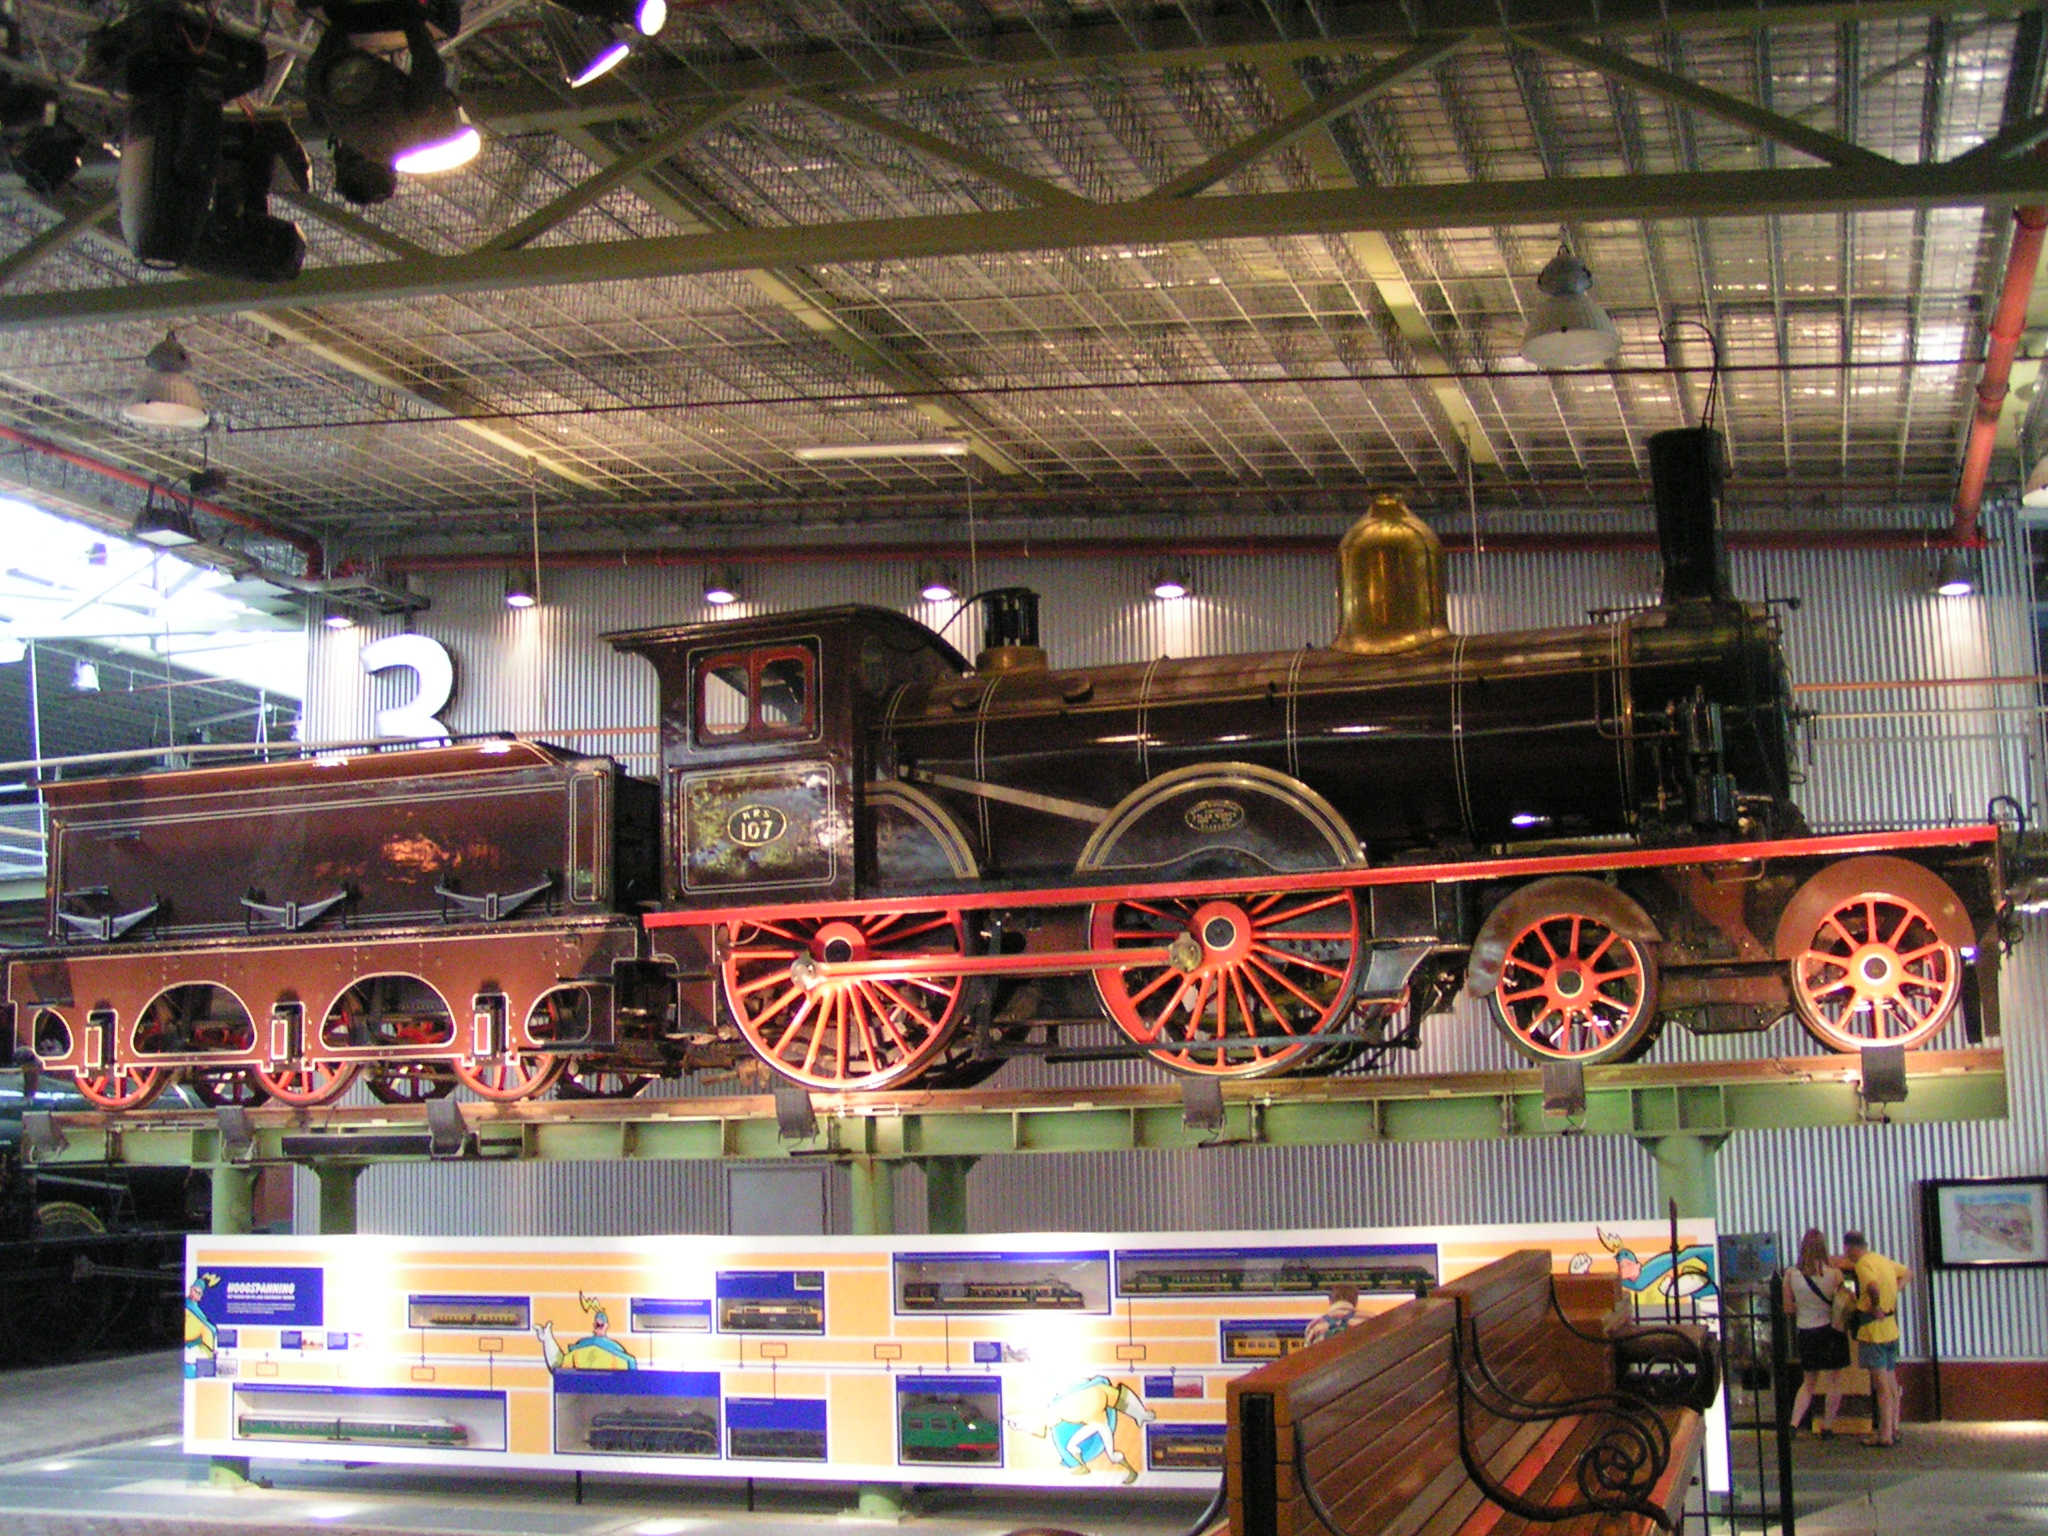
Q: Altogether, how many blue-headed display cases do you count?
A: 11